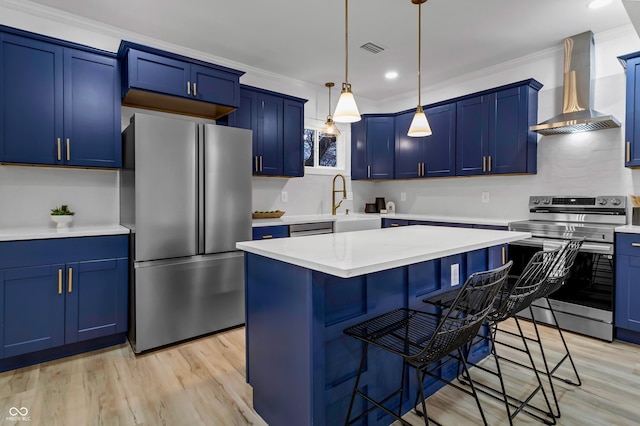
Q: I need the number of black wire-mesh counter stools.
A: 3